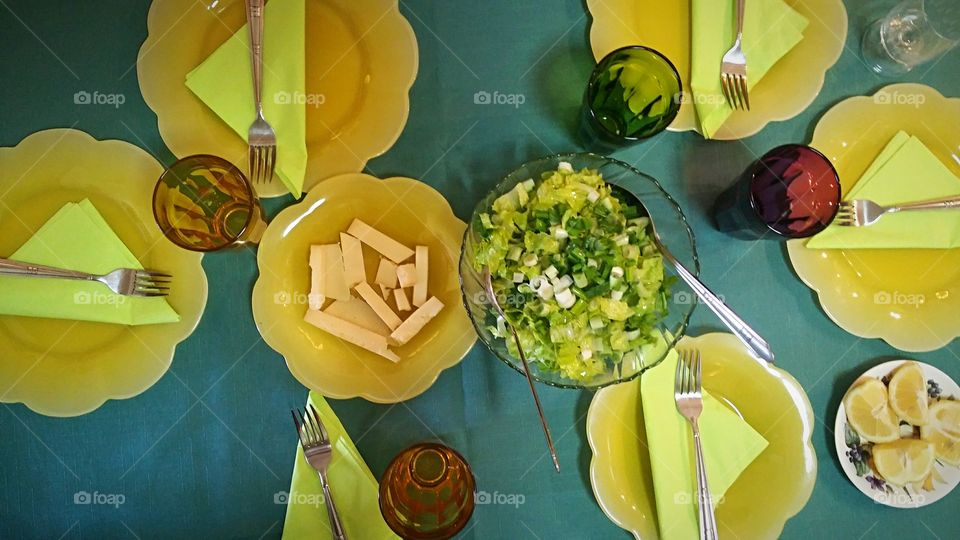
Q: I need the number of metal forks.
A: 6